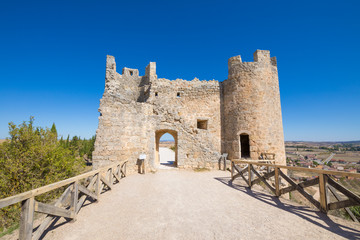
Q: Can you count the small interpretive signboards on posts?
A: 2